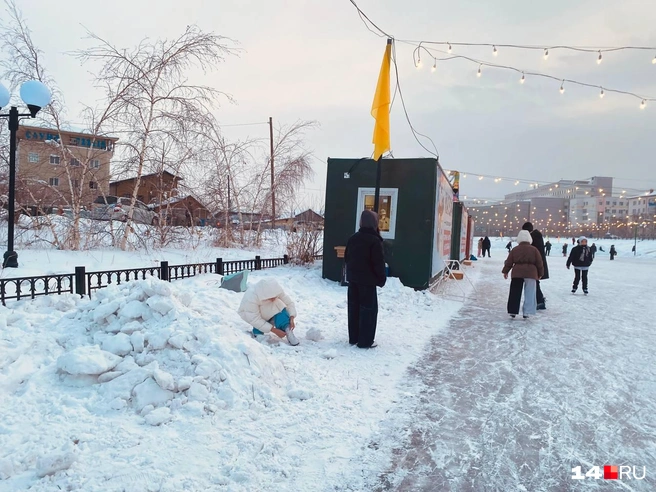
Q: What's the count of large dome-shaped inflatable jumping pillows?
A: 0